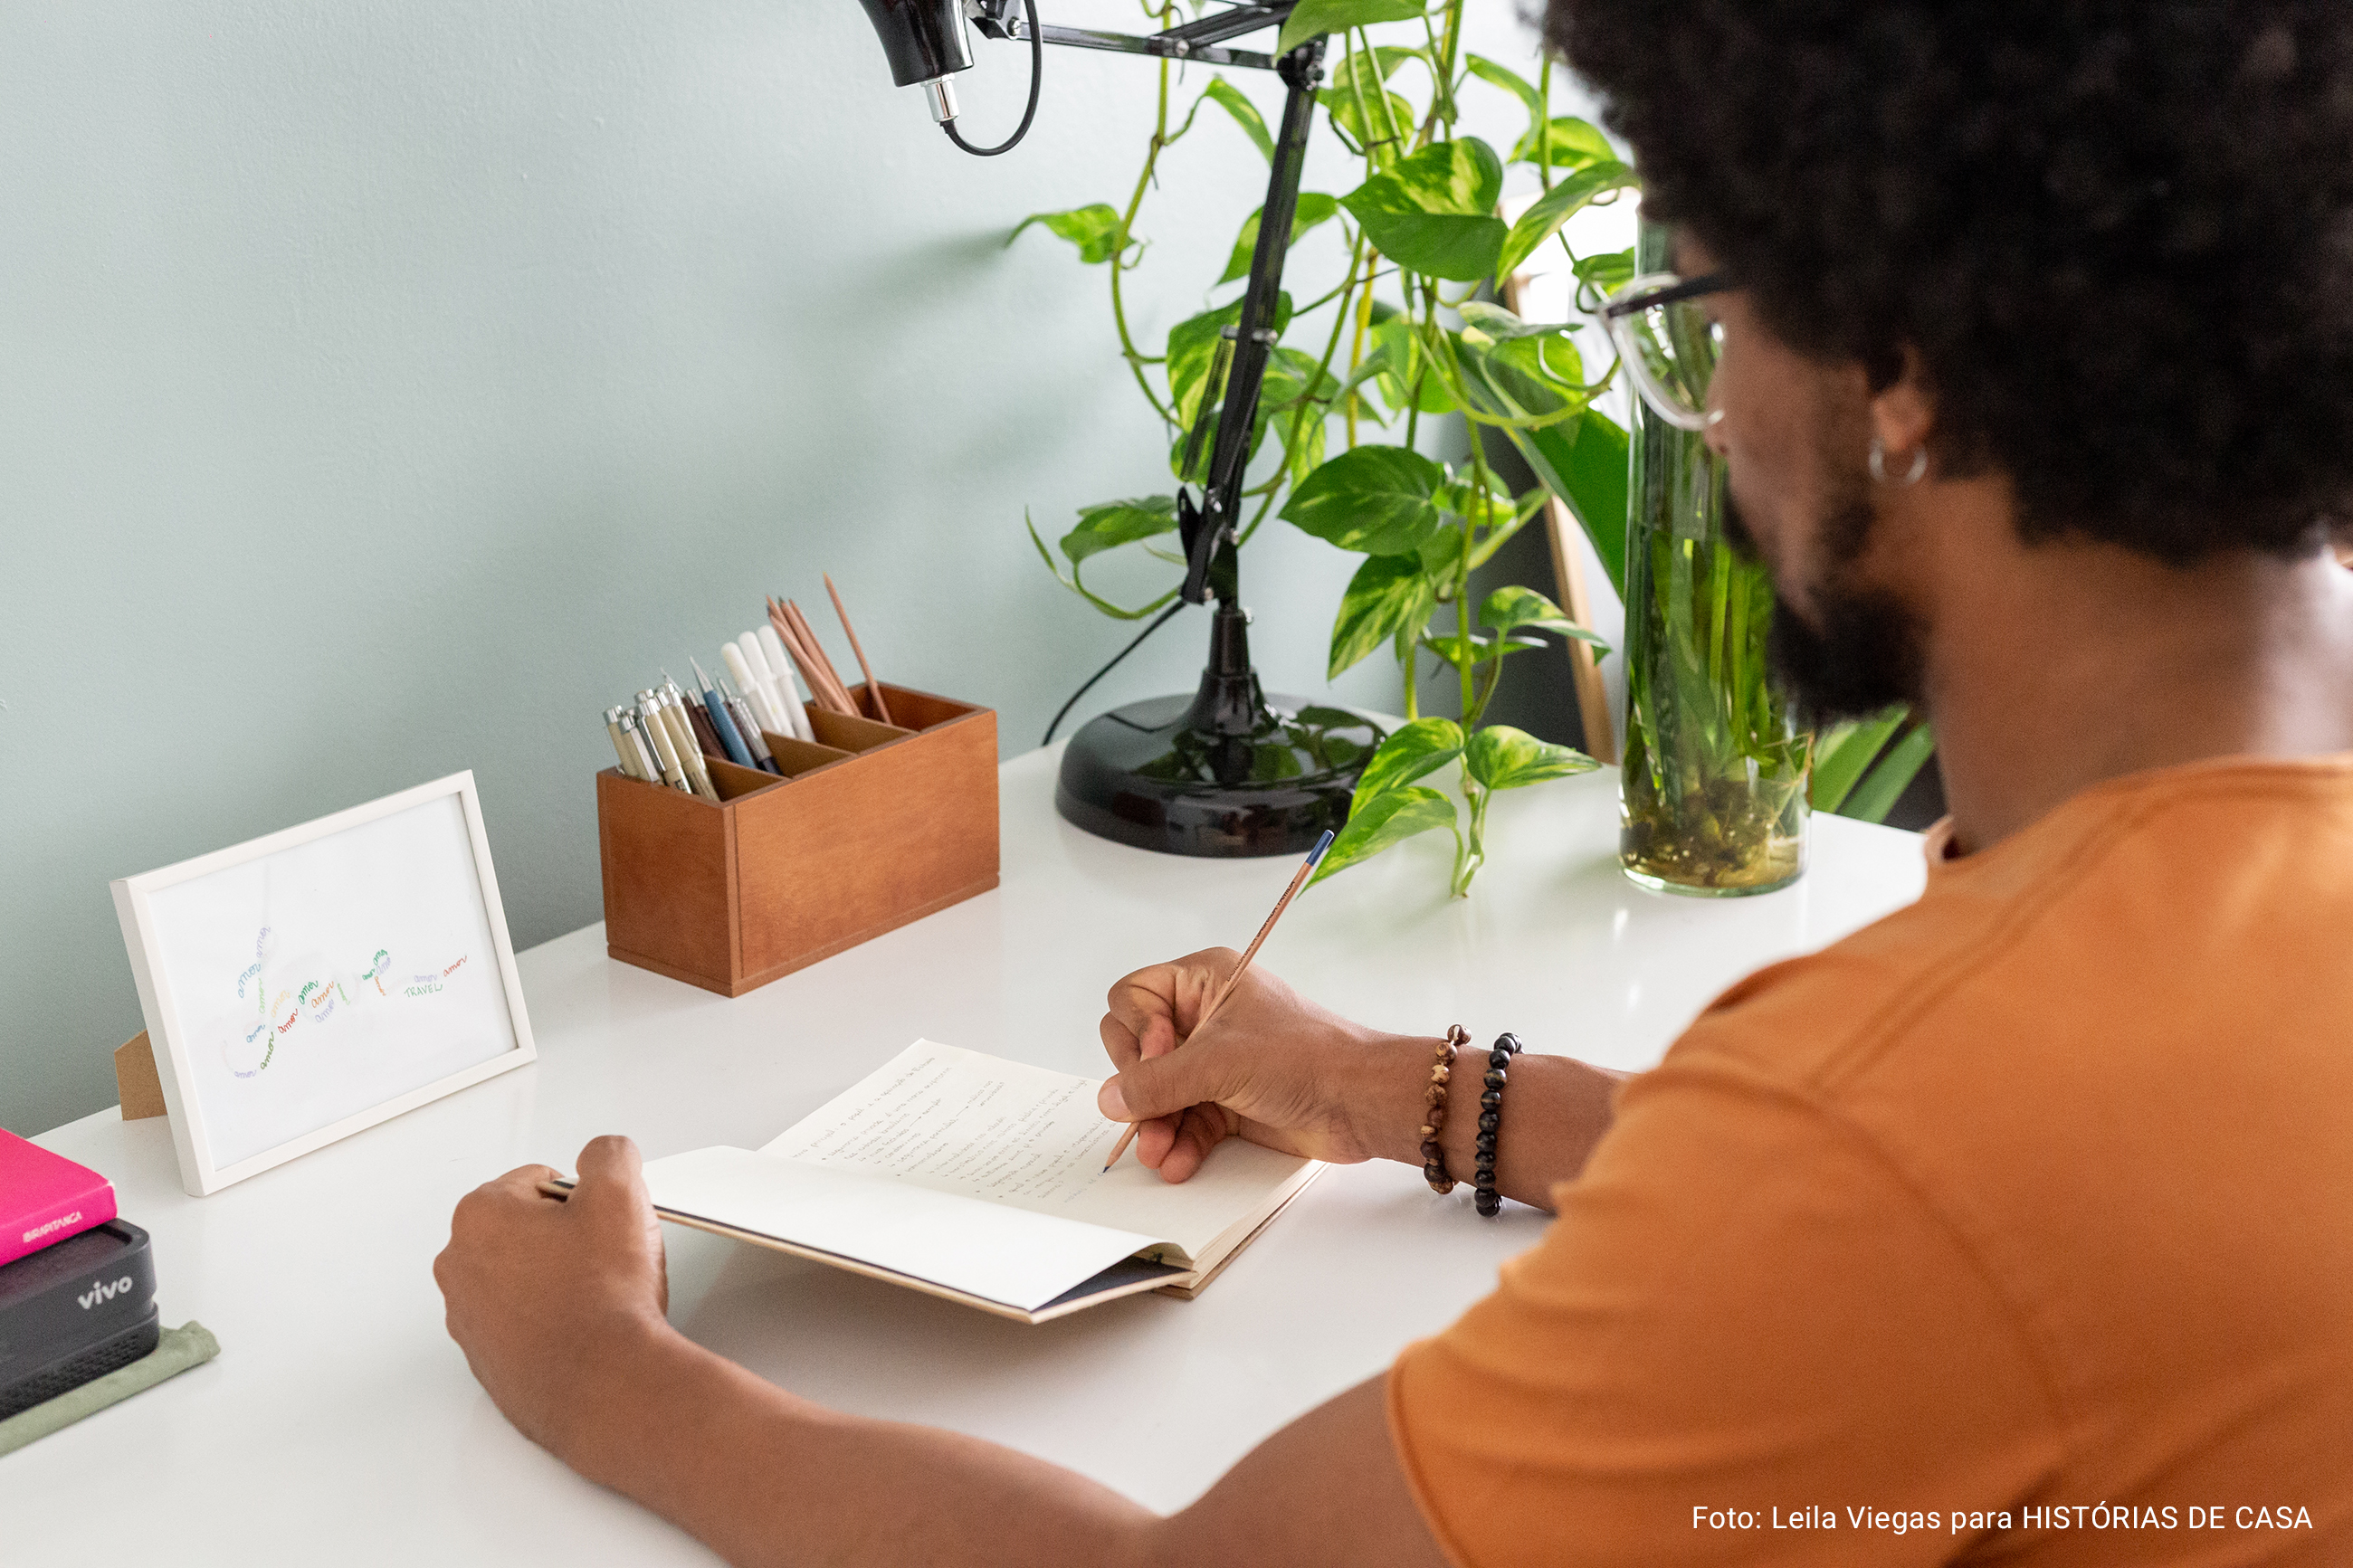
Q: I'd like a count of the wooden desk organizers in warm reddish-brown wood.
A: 1